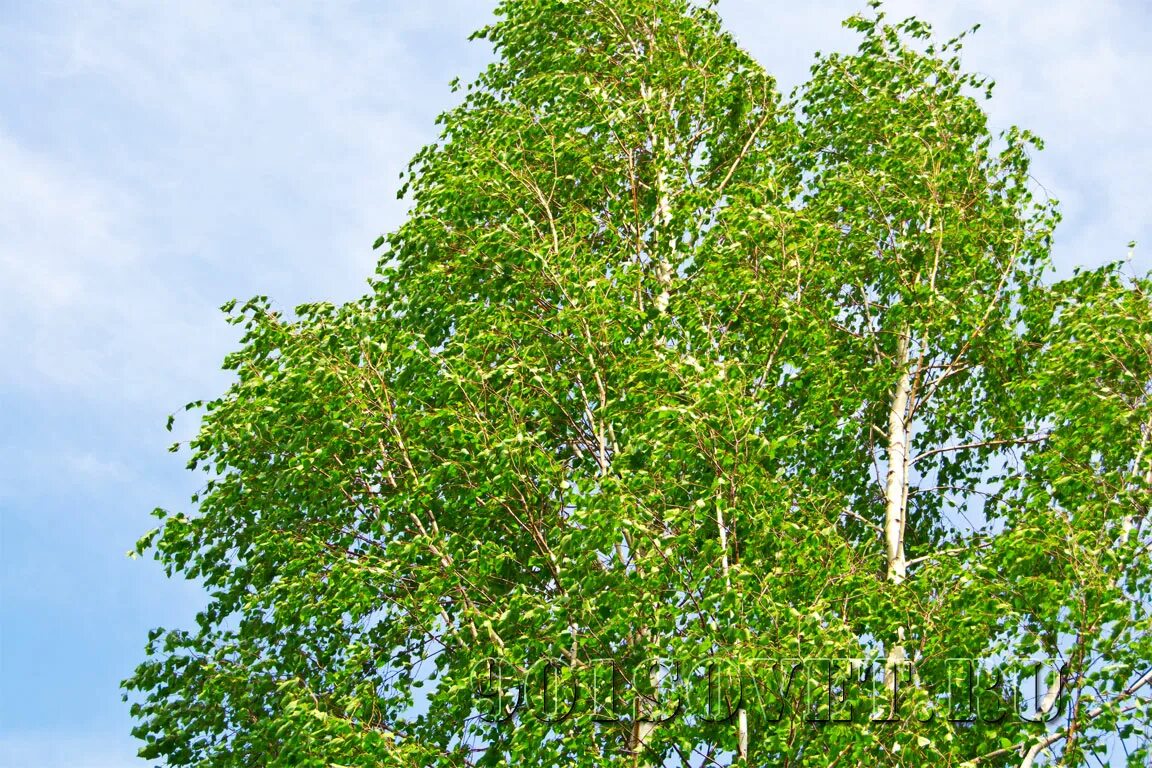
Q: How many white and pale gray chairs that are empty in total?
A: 0